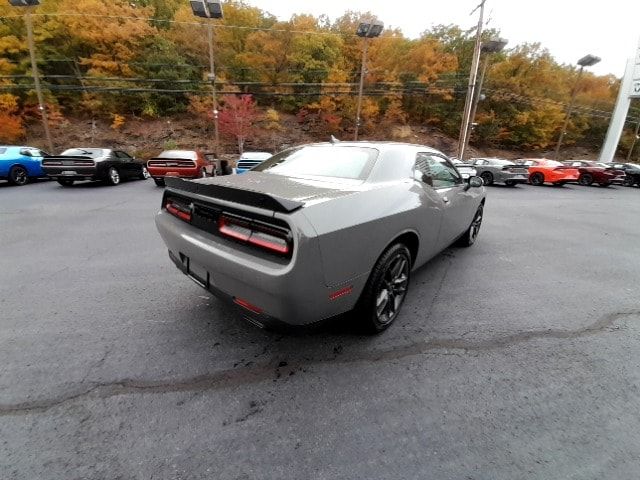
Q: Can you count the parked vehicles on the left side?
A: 4